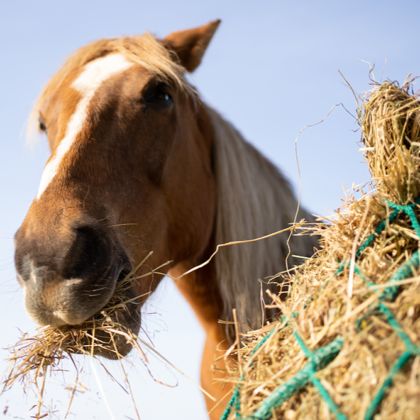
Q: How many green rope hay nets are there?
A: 1